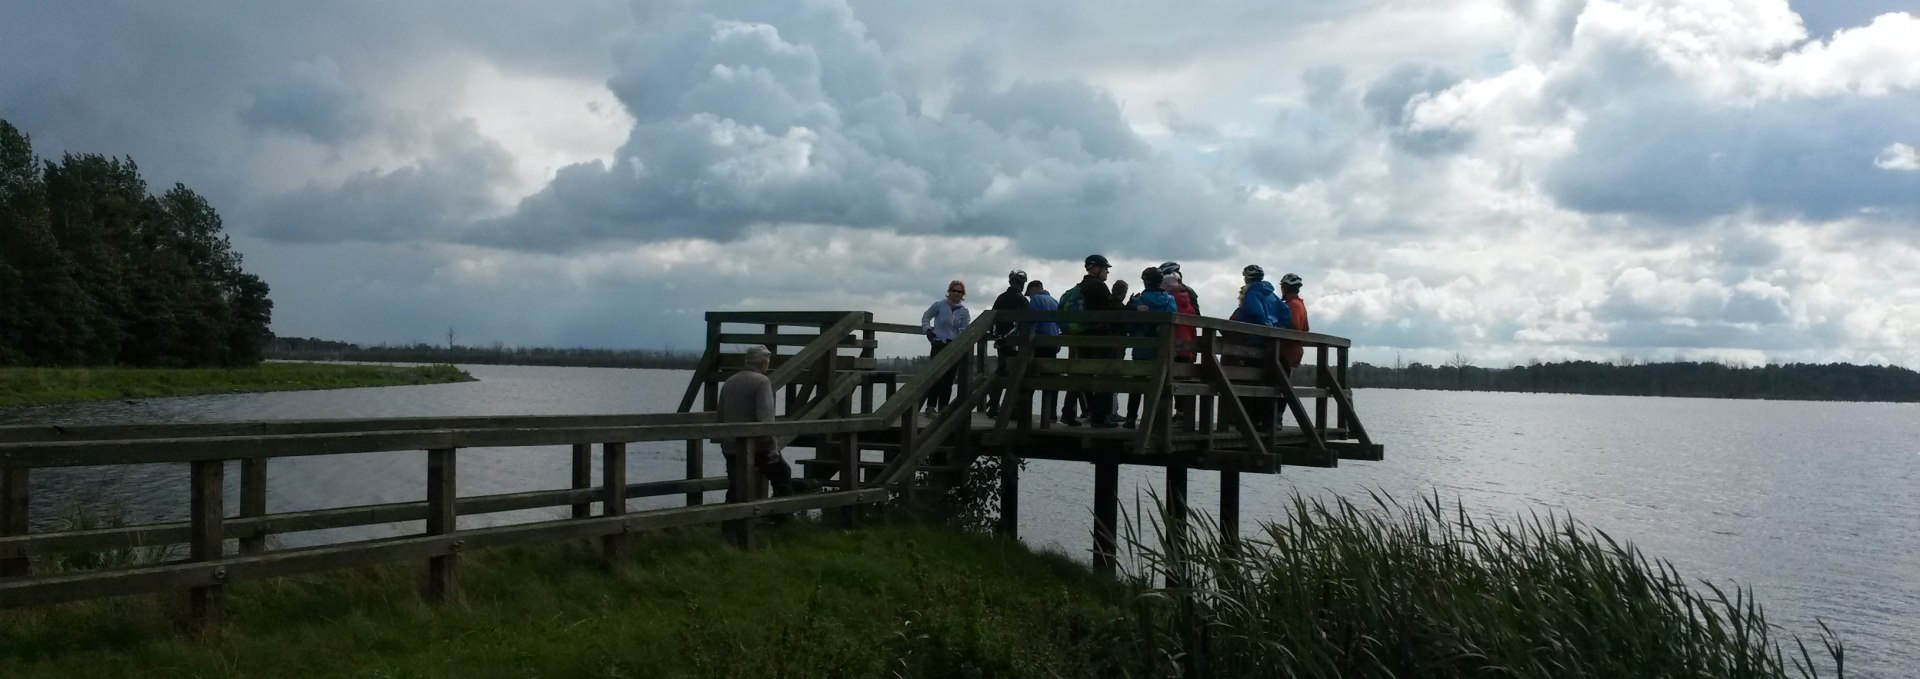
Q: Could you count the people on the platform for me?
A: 11